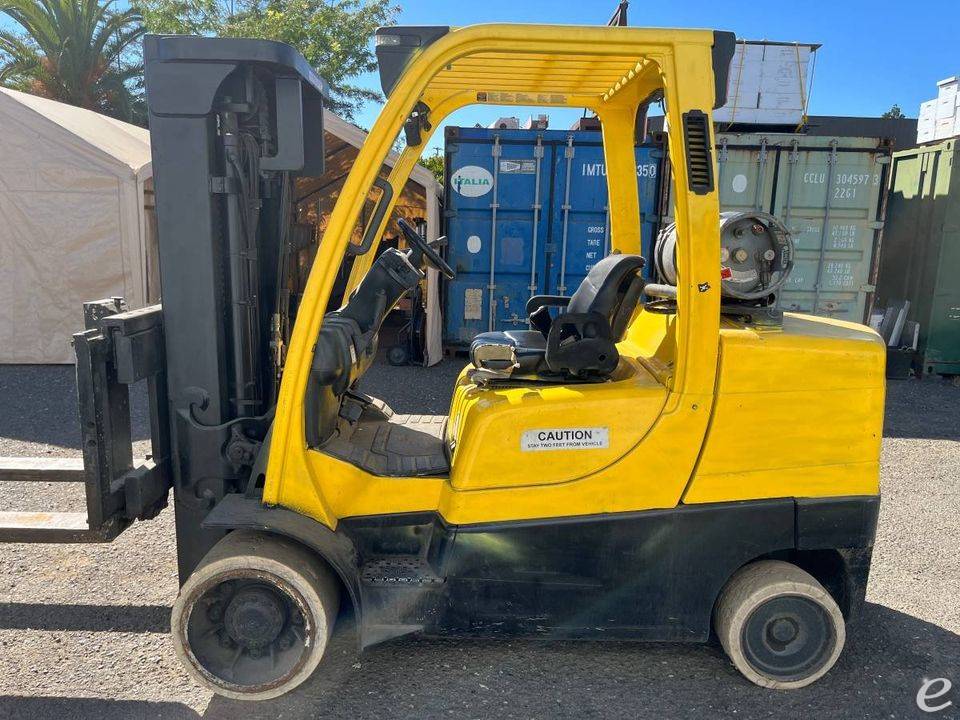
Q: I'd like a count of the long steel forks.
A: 2